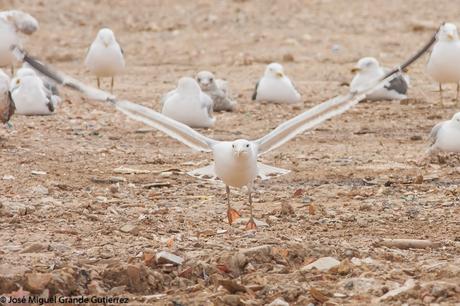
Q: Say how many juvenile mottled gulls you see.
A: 1